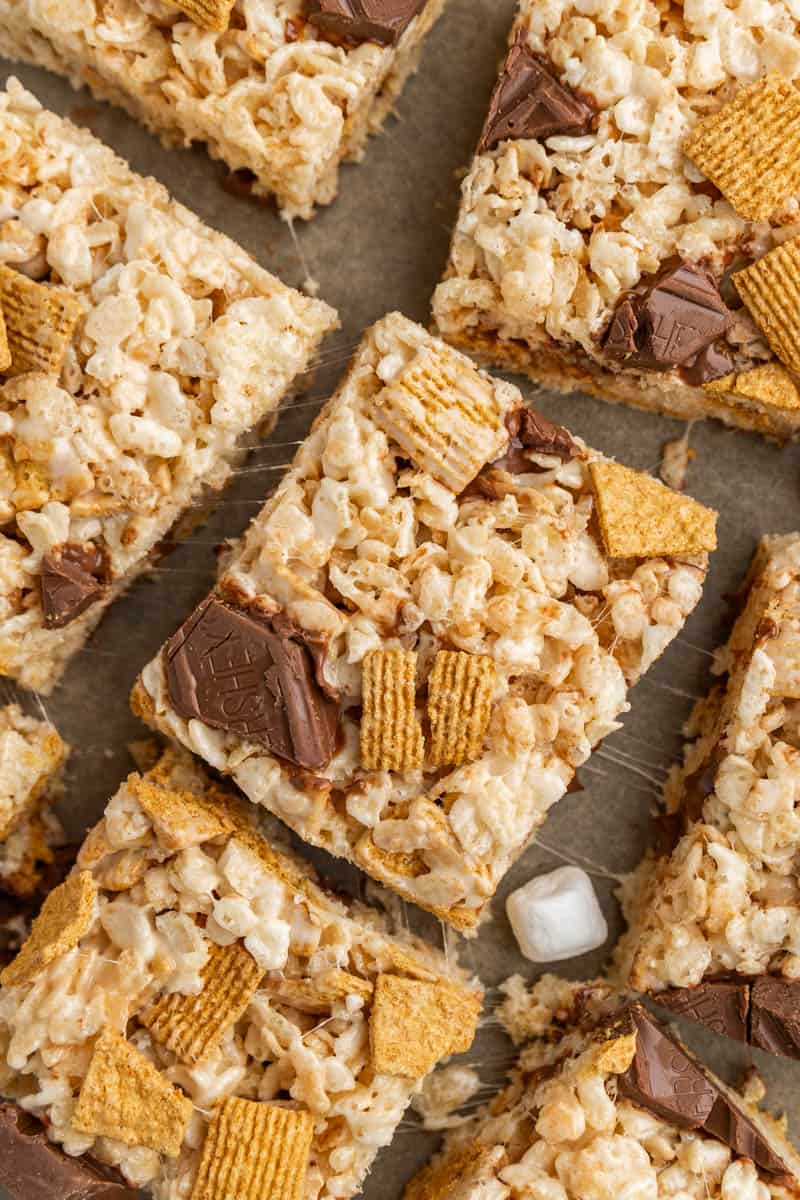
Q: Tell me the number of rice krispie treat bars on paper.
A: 8